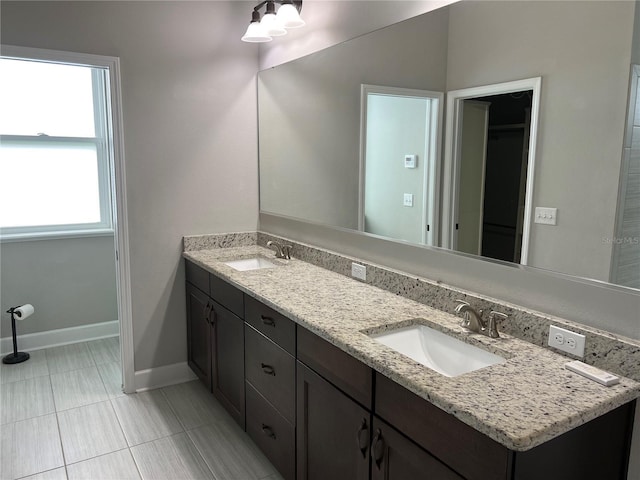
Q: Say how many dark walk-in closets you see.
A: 1